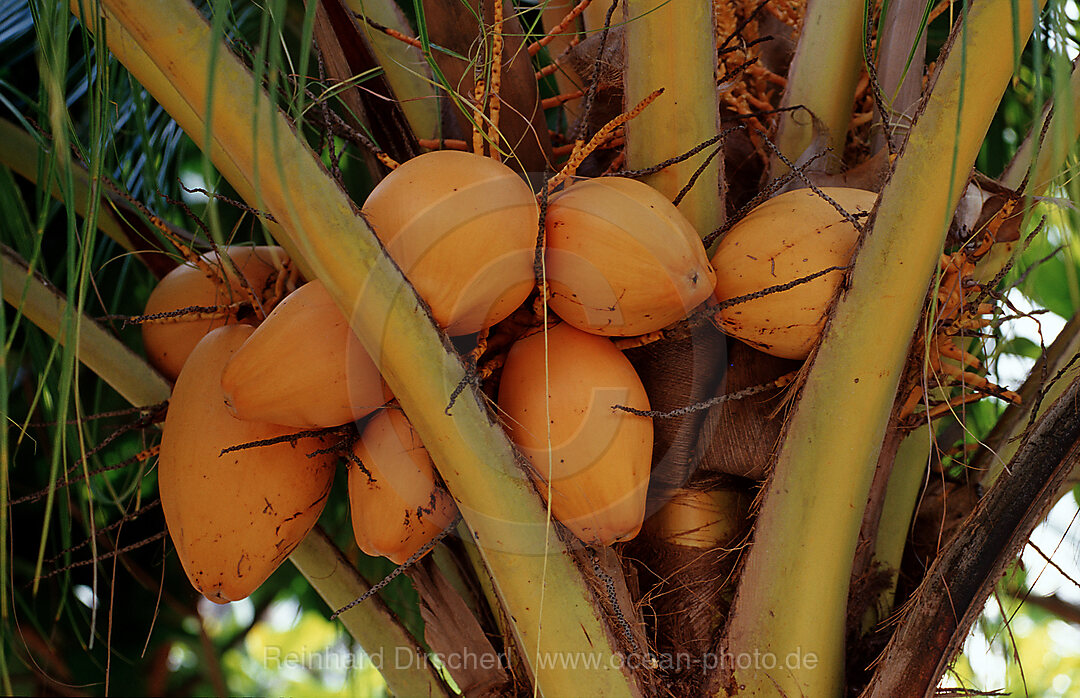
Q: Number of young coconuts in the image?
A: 8